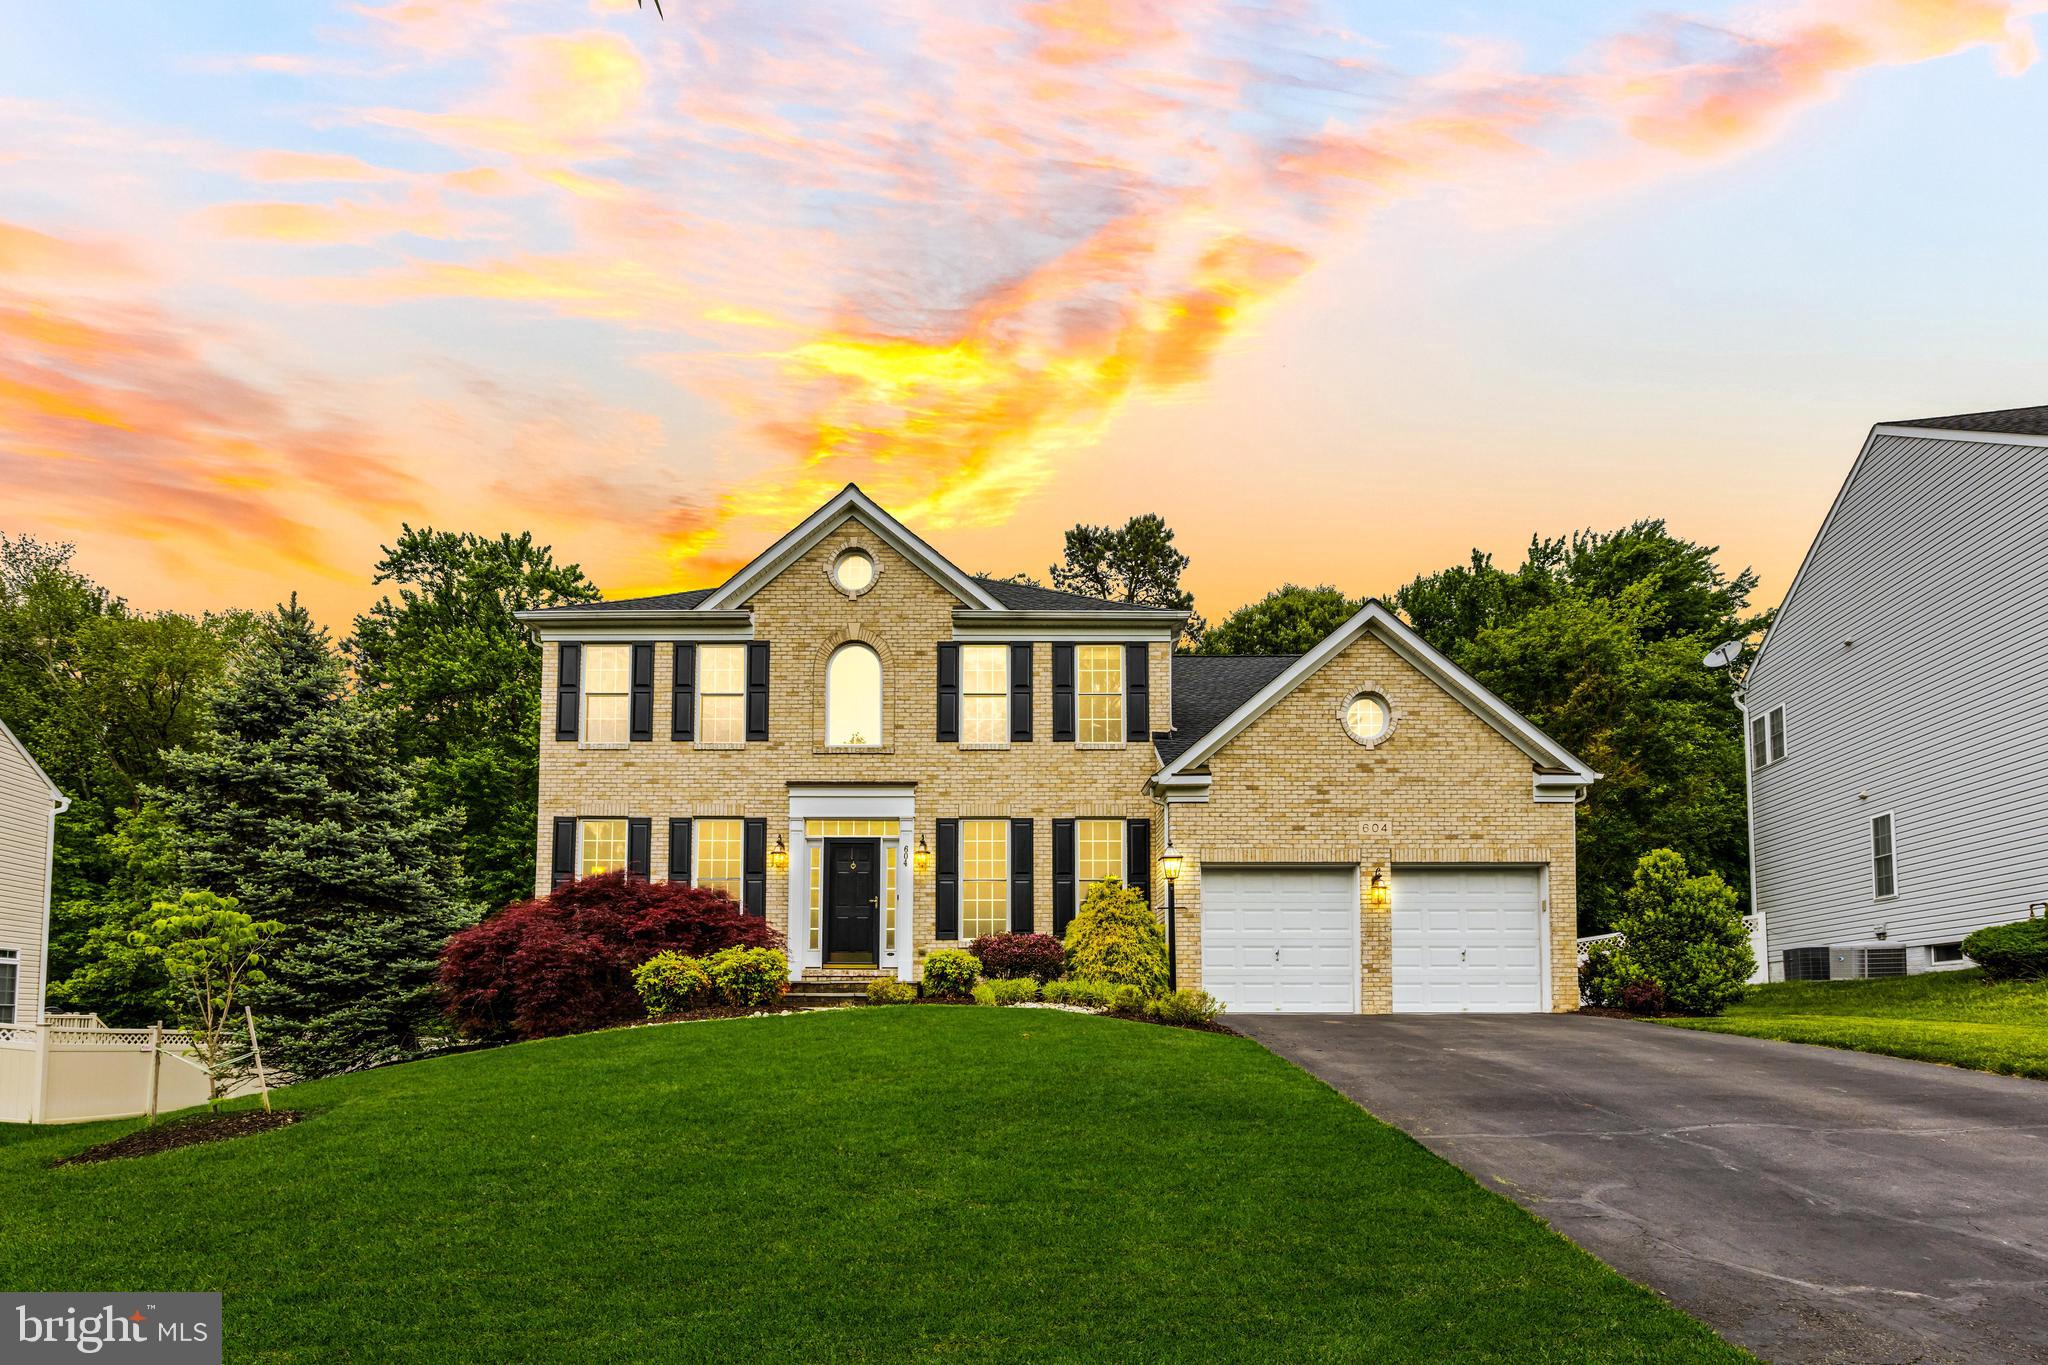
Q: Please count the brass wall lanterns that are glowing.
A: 3